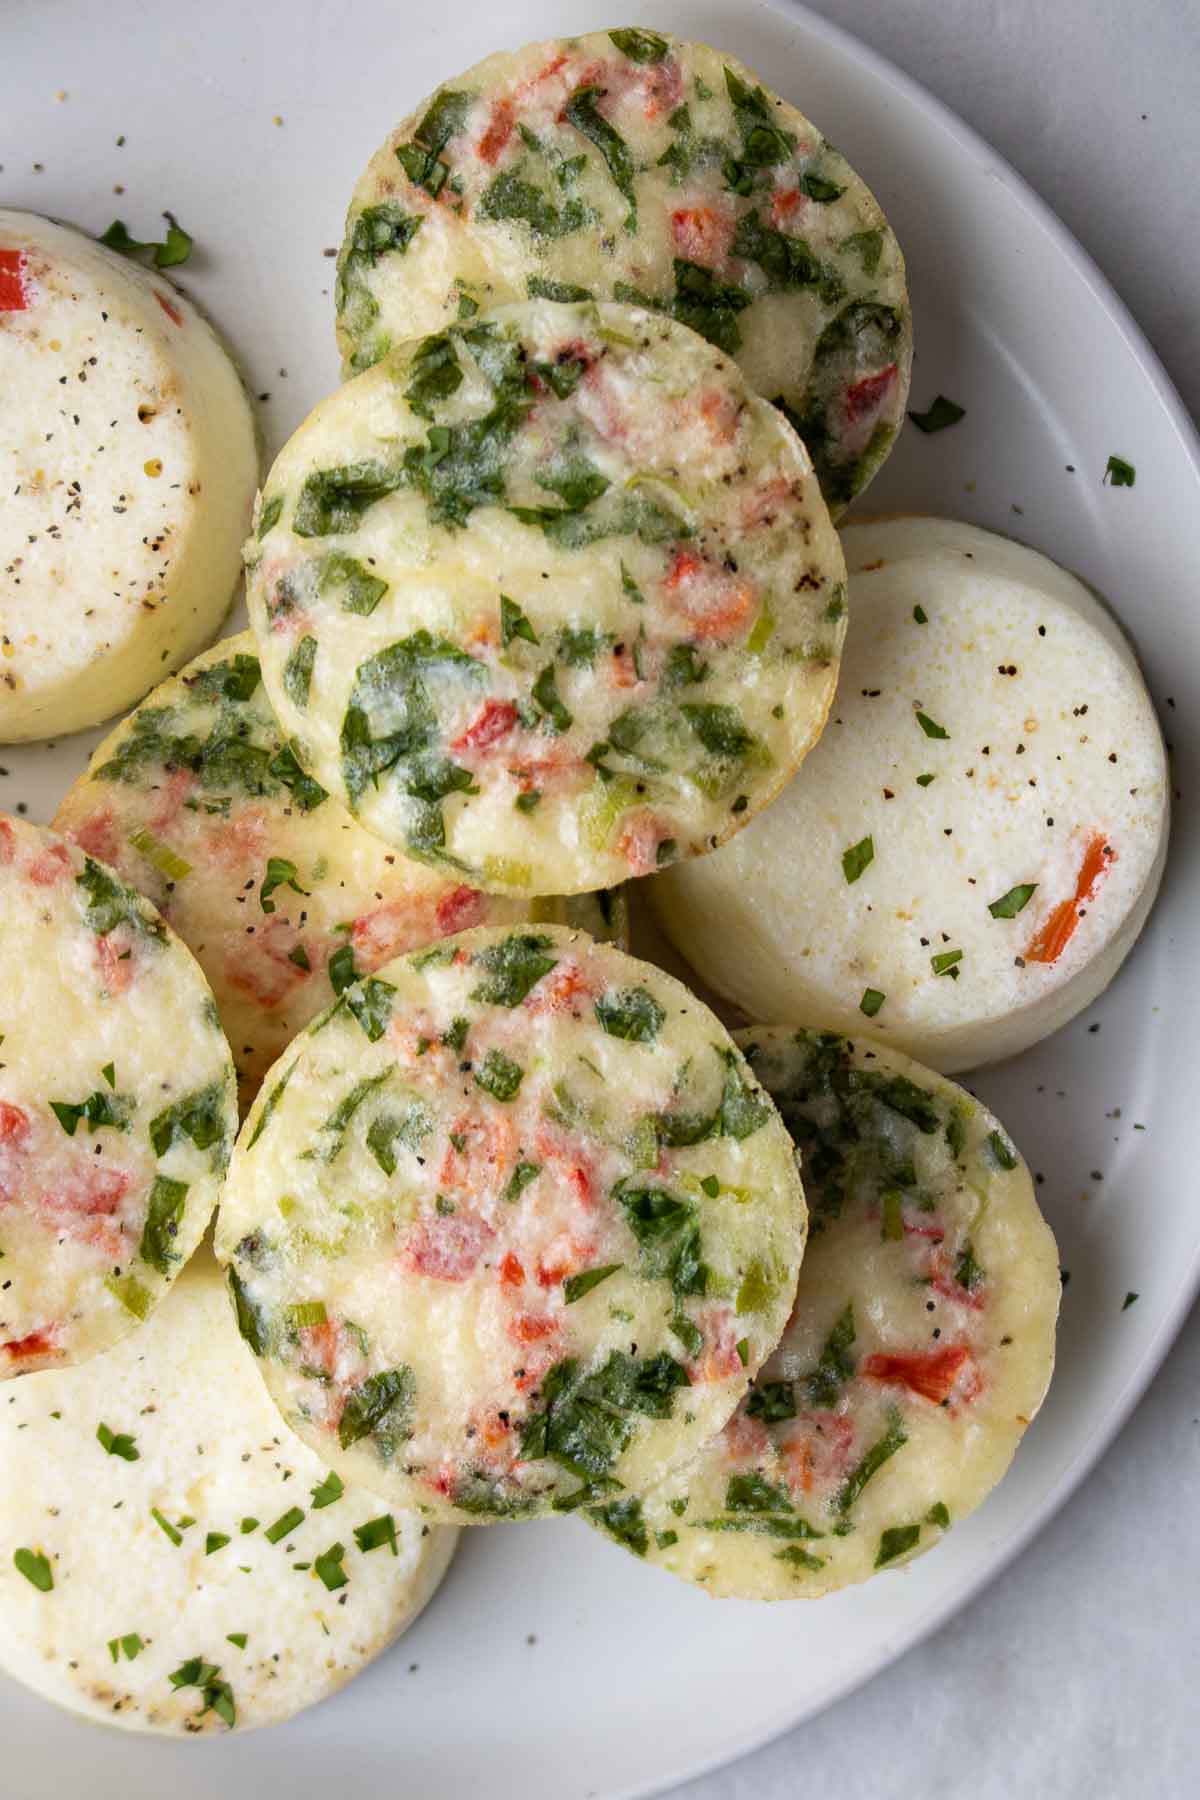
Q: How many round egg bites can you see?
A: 9